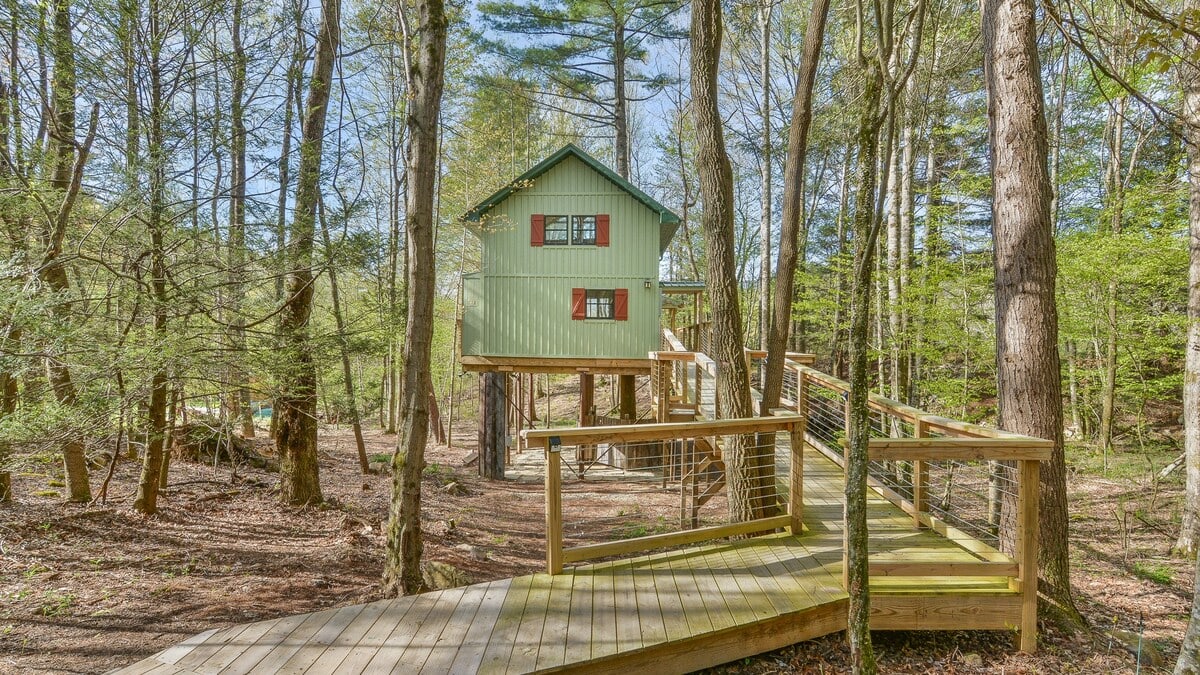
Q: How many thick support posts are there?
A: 3